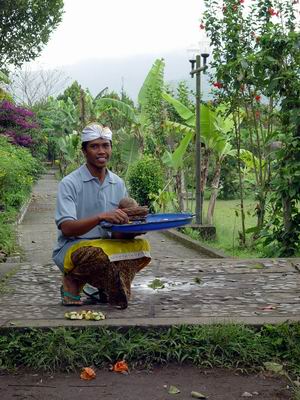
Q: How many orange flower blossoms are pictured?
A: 2